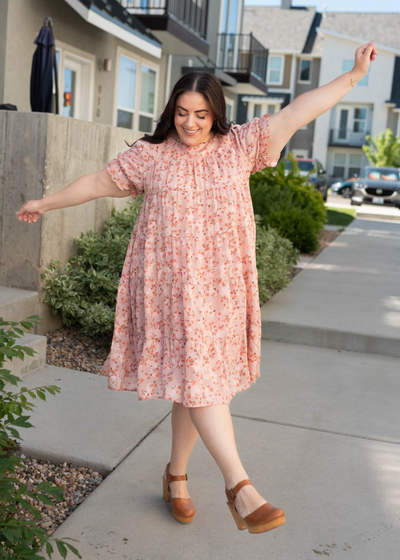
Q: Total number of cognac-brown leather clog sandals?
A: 2